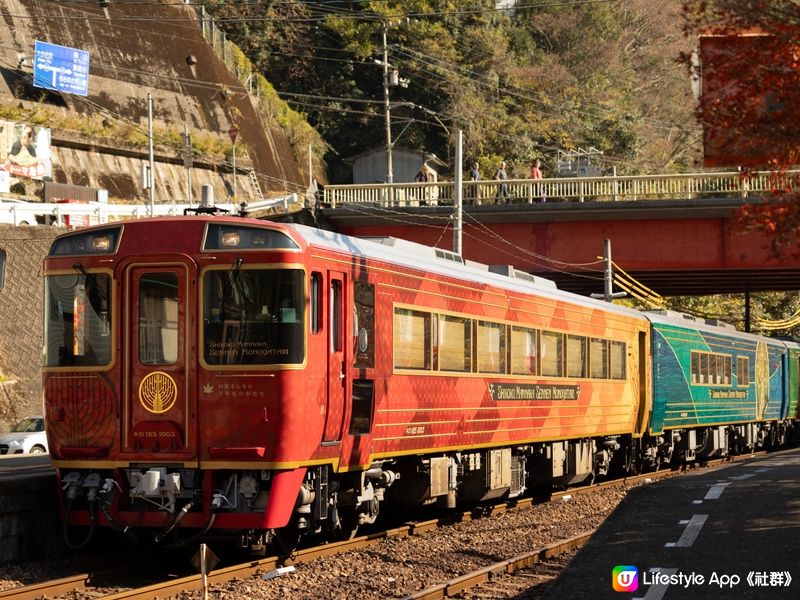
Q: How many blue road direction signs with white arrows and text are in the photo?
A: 1